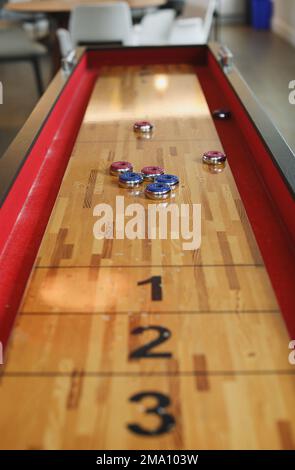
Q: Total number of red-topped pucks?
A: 4